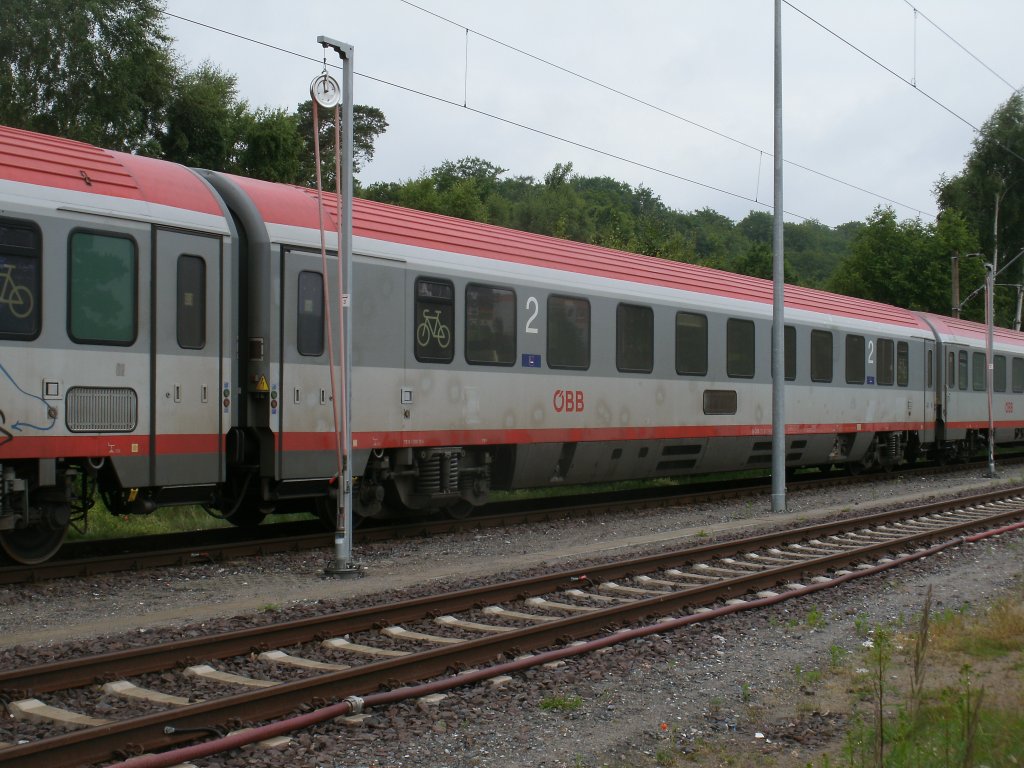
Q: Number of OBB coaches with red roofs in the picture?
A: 3